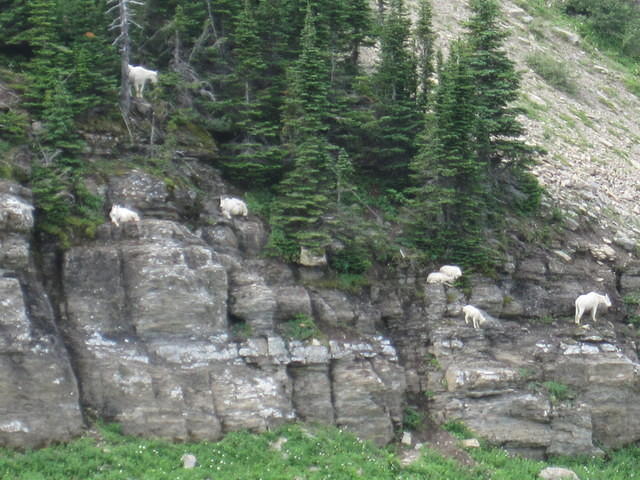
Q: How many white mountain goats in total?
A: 7